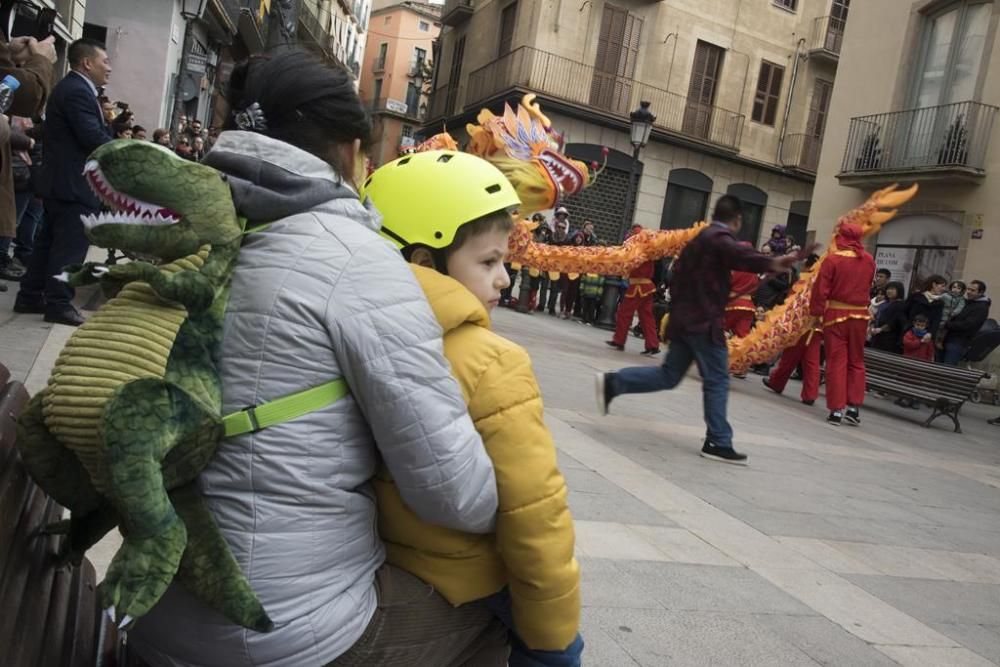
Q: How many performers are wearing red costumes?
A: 4